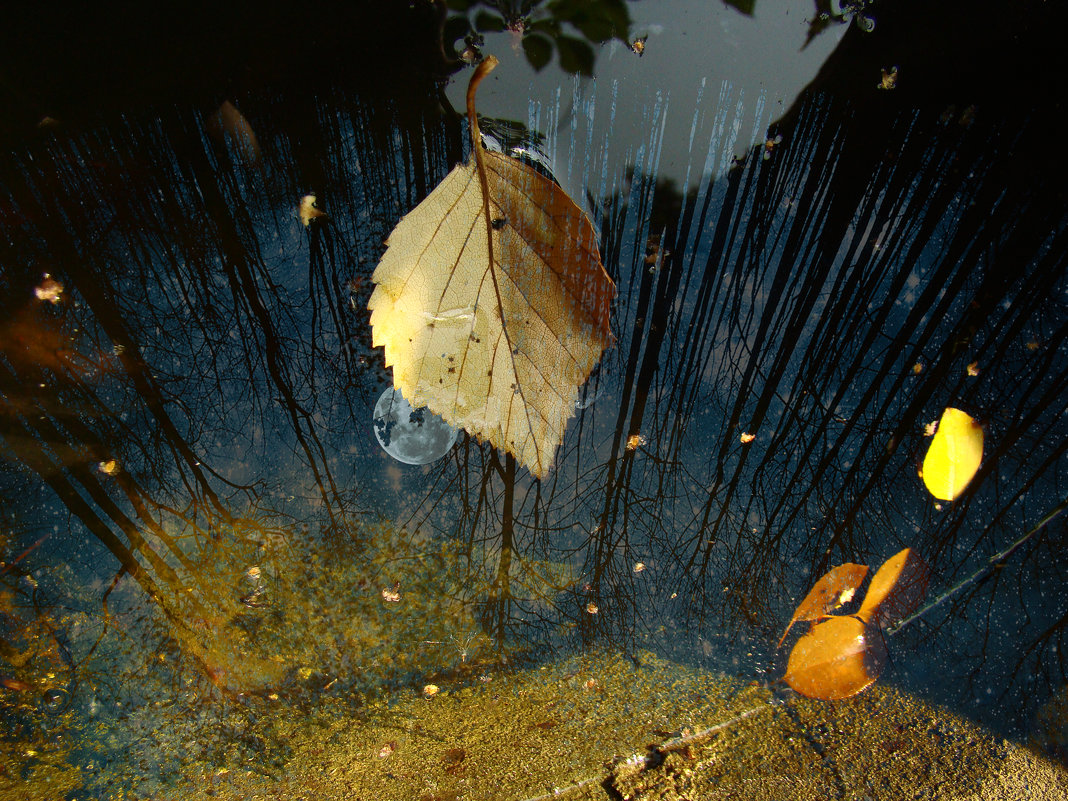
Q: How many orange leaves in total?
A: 3